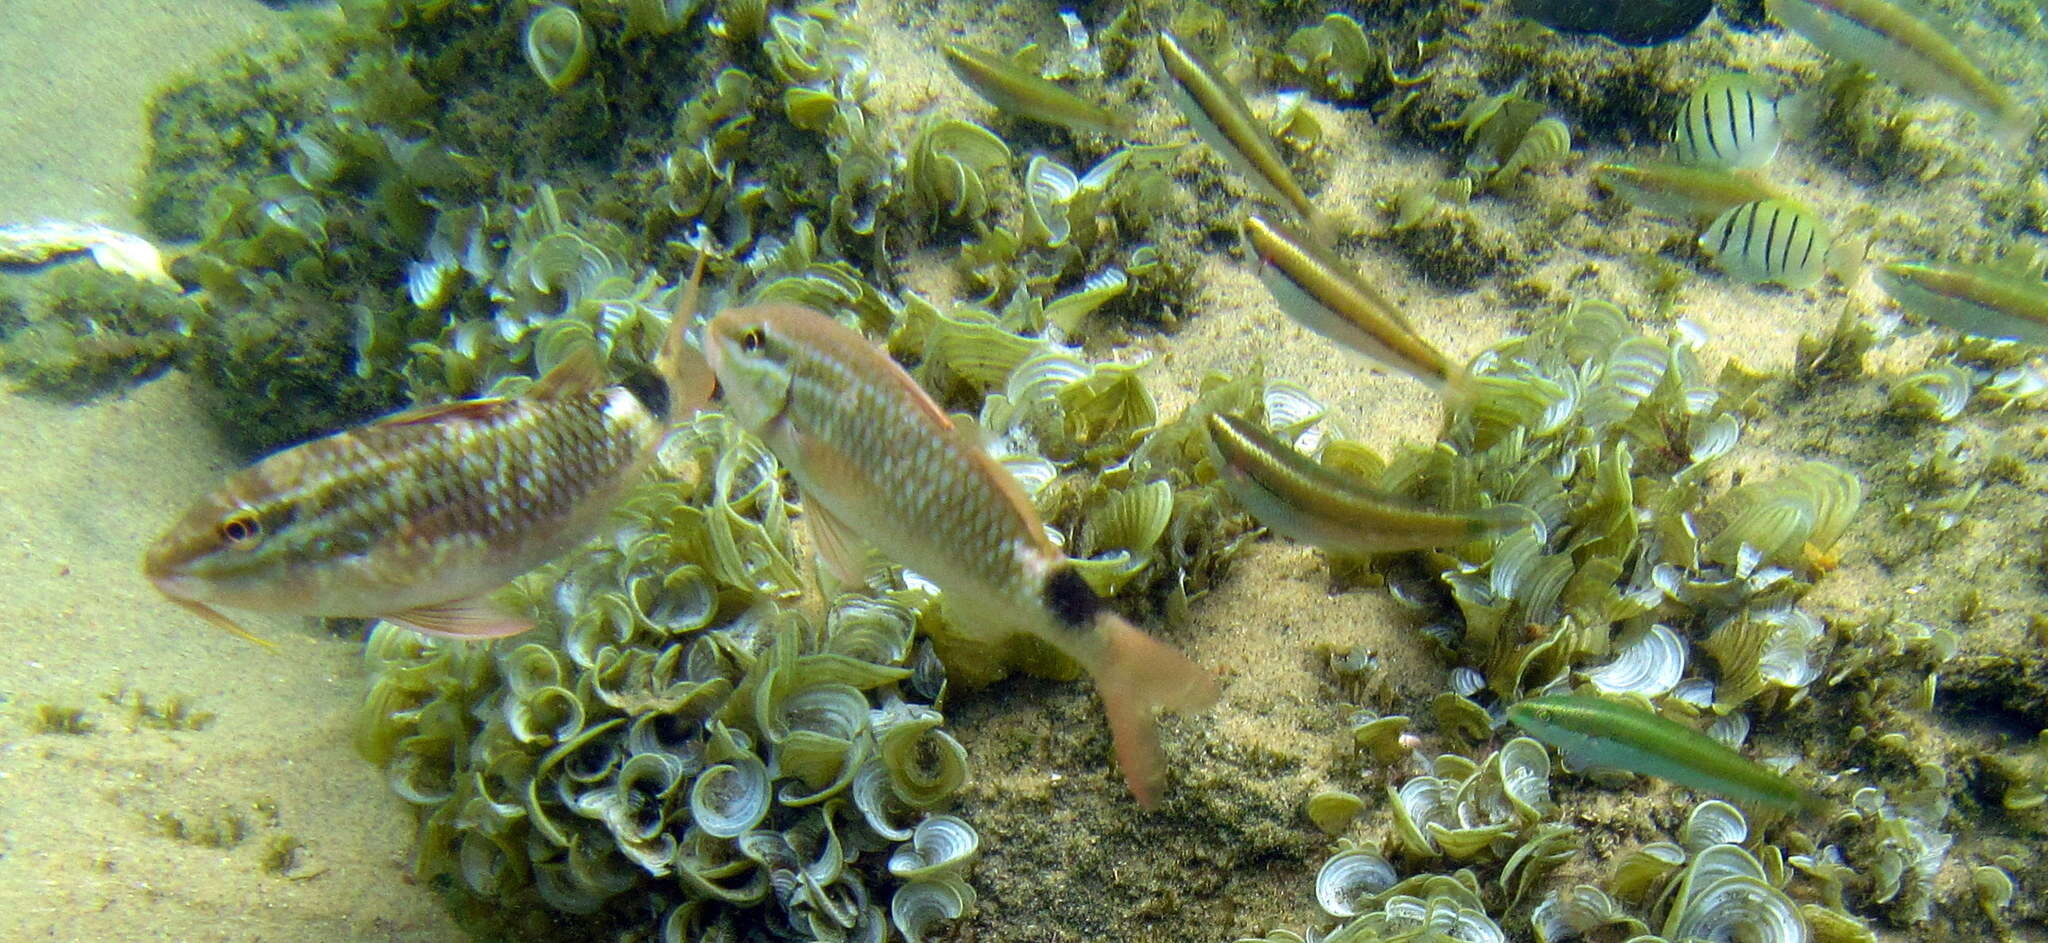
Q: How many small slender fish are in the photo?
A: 8